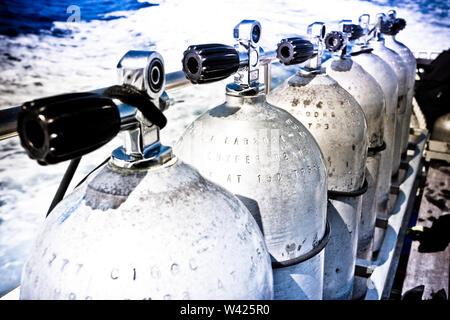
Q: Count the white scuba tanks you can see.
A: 7